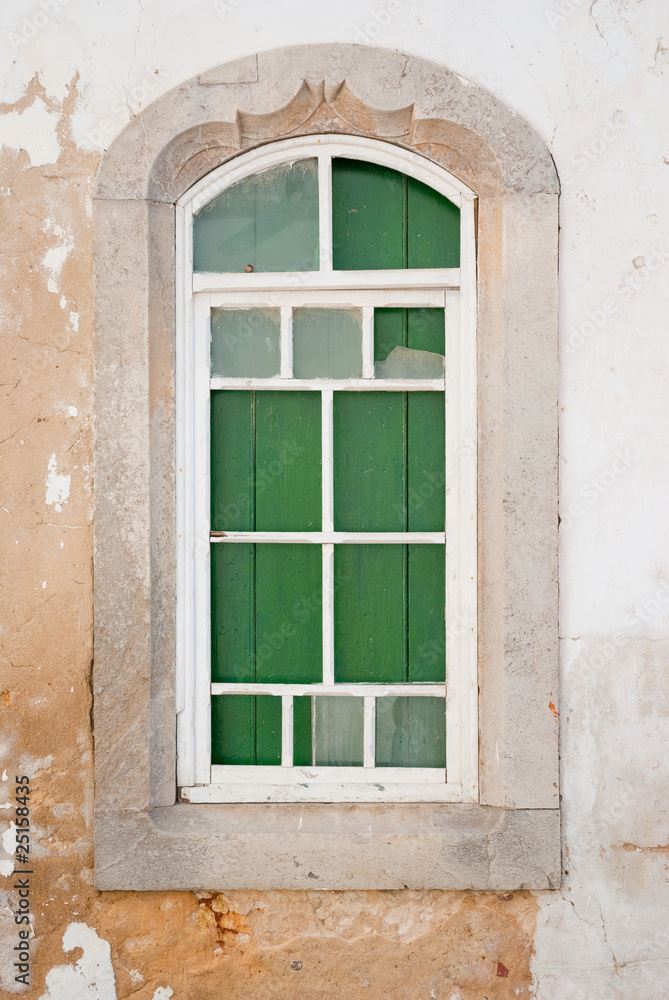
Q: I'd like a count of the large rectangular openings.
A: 4